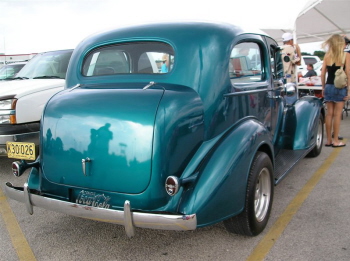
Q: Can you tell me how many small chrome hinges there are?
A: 2